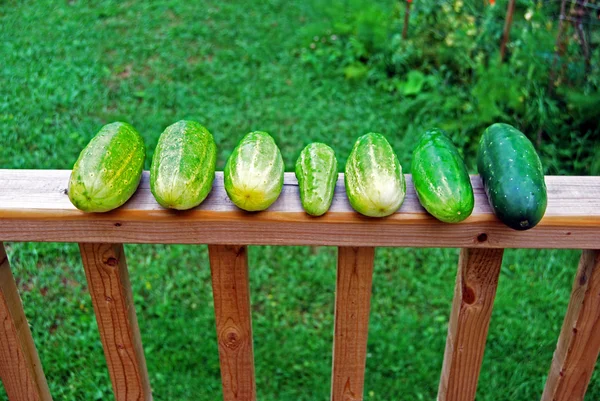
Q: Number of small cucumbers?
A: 1